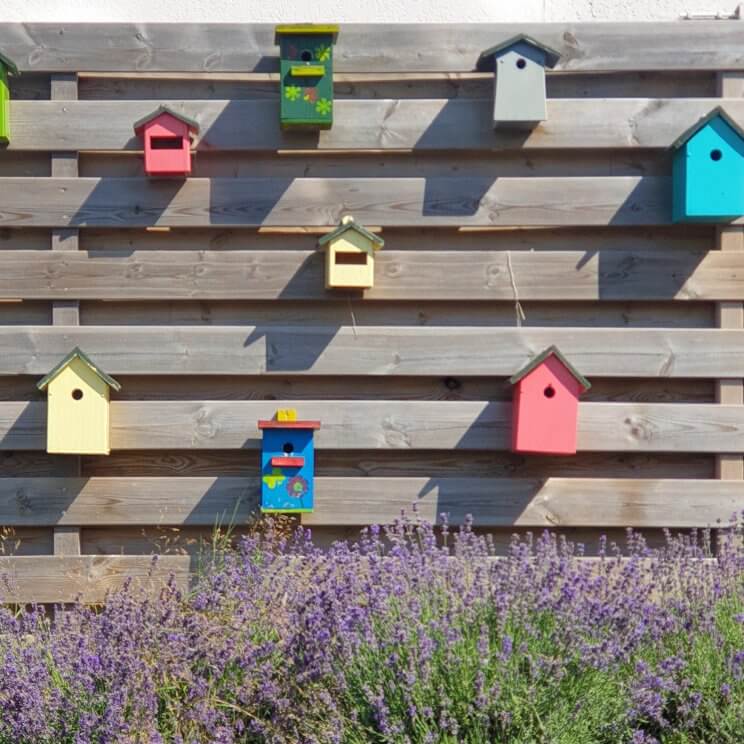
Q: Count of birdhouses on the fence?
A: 9